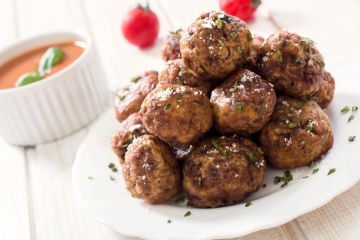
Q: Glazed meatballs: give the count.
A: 13